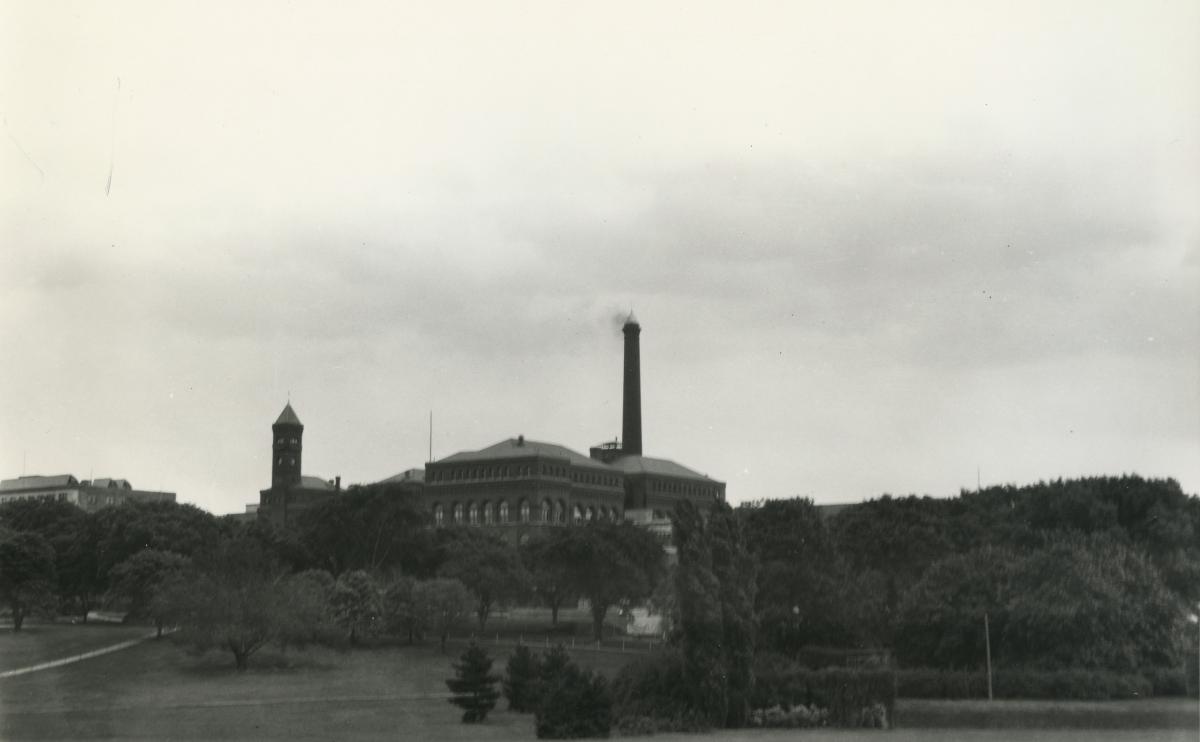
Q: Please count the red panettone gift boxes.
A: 0